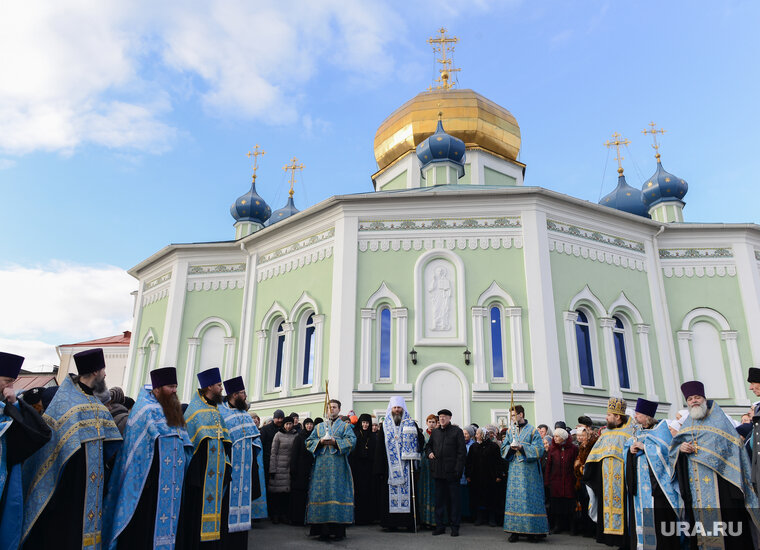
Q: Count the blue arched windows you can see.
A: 6